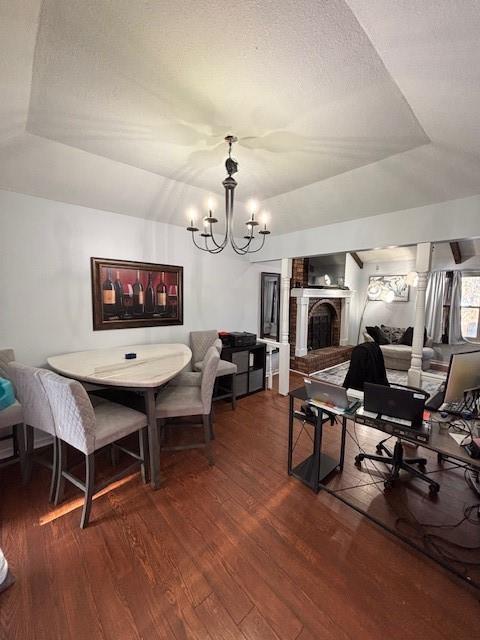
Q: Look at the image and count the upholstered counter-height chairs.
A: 6